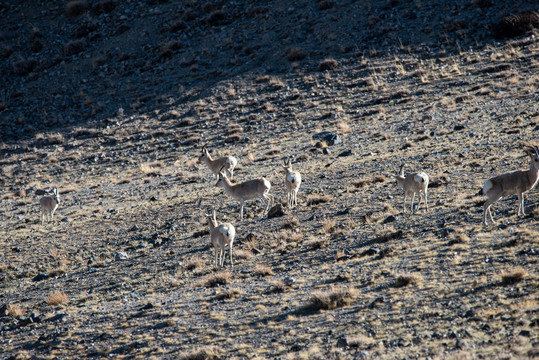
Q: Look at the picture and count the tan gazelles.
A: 7